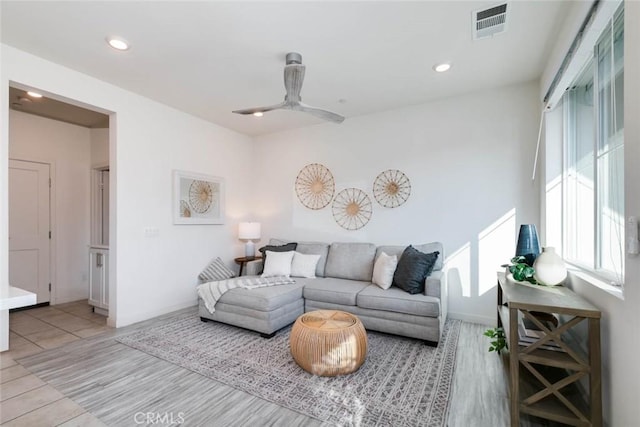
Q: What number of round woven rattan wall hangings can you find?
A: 3